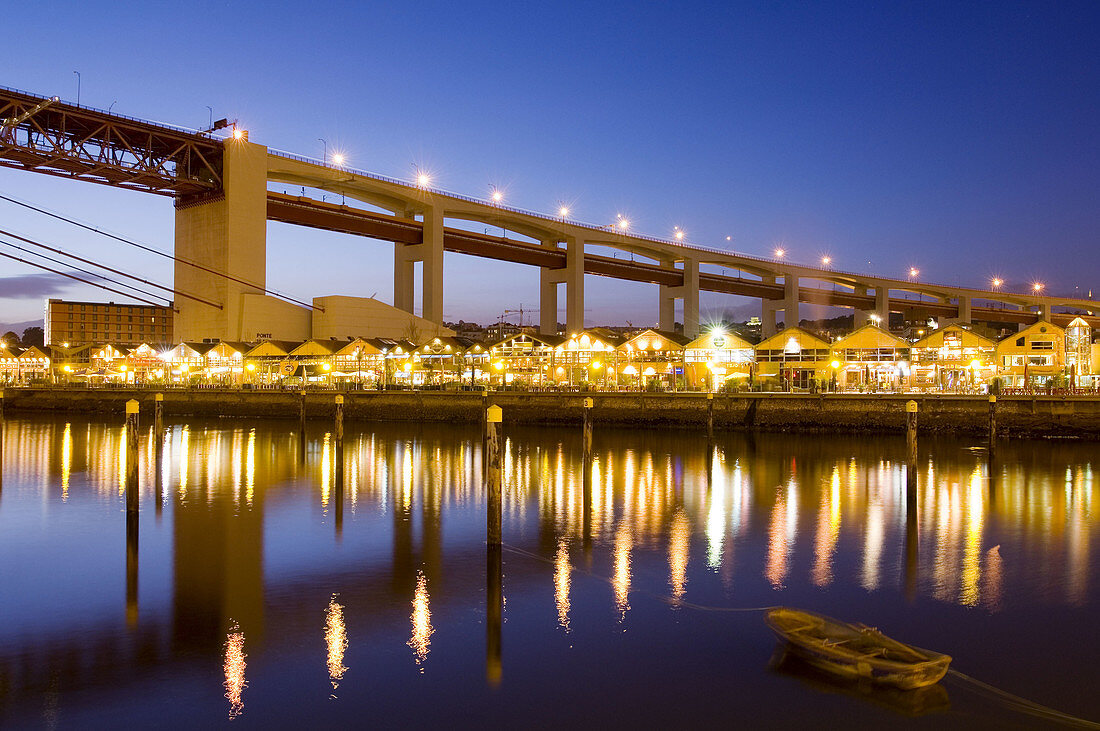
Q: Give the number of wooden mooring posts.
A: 11